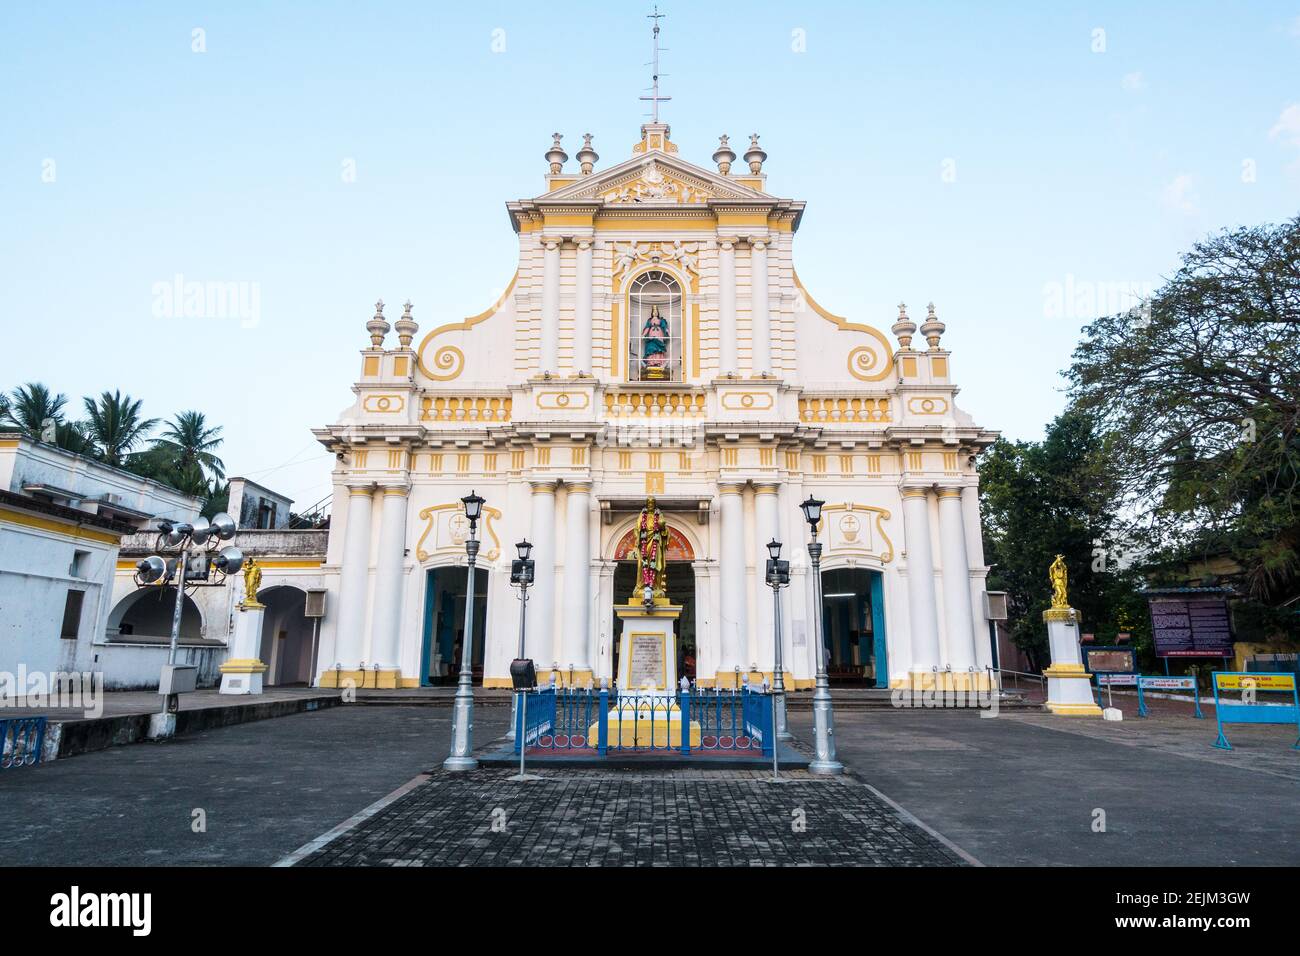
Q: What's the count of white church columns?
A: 12